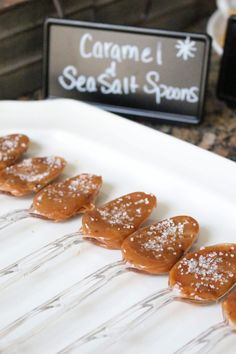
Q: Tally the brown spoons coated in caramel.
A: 7